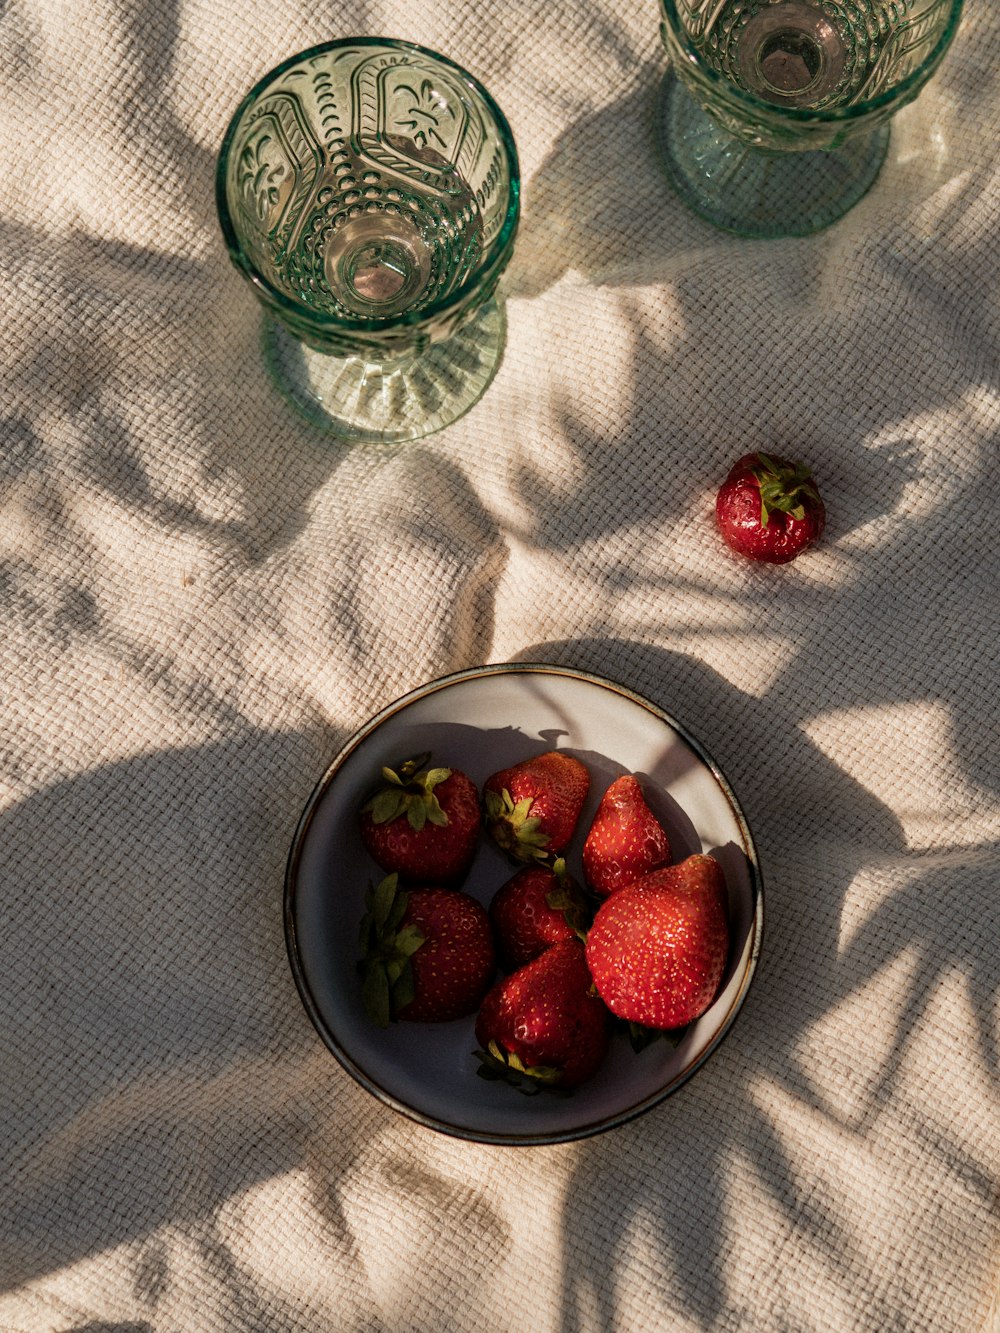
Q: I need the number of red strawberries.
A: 8